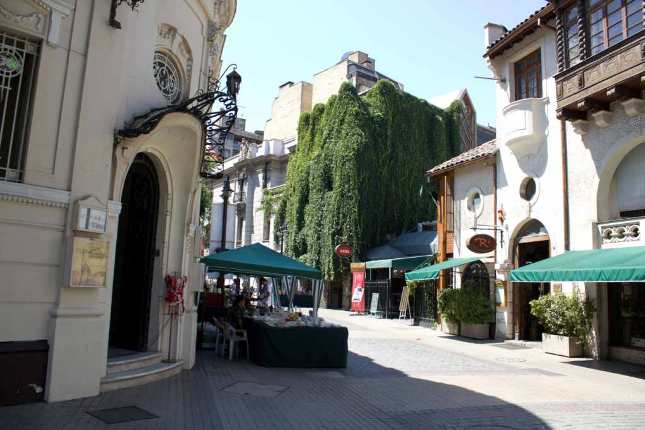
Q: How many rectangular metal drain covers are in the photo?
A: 2